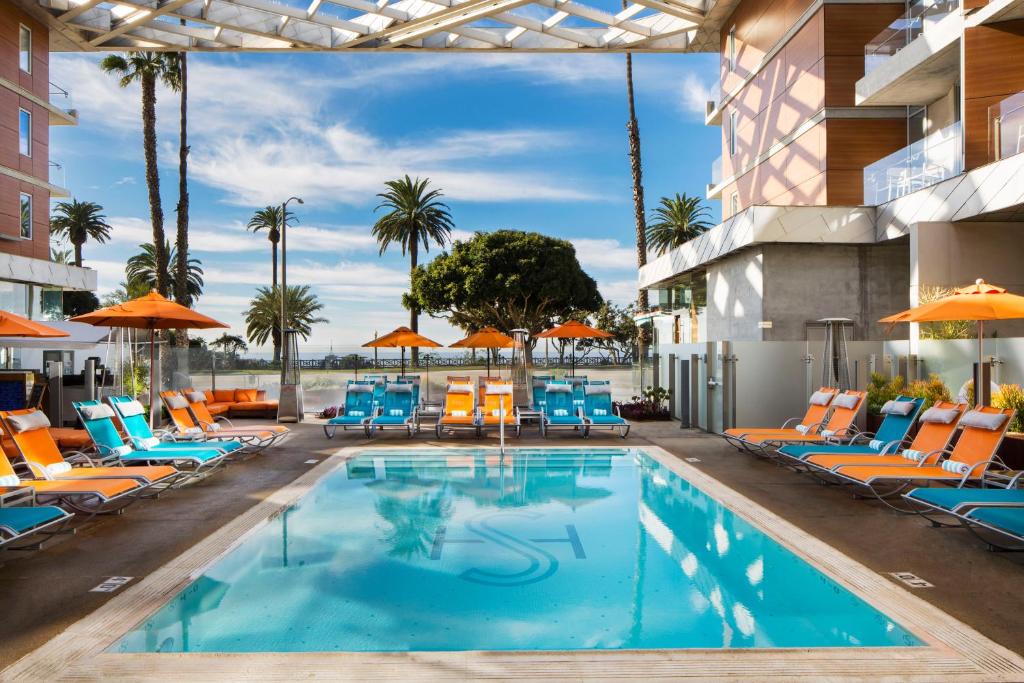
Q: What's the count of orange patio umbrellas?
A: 6